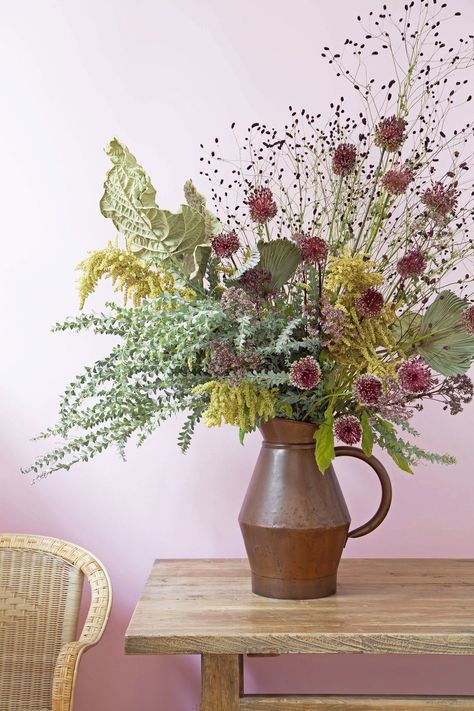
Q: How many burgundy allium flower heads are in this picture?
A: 14